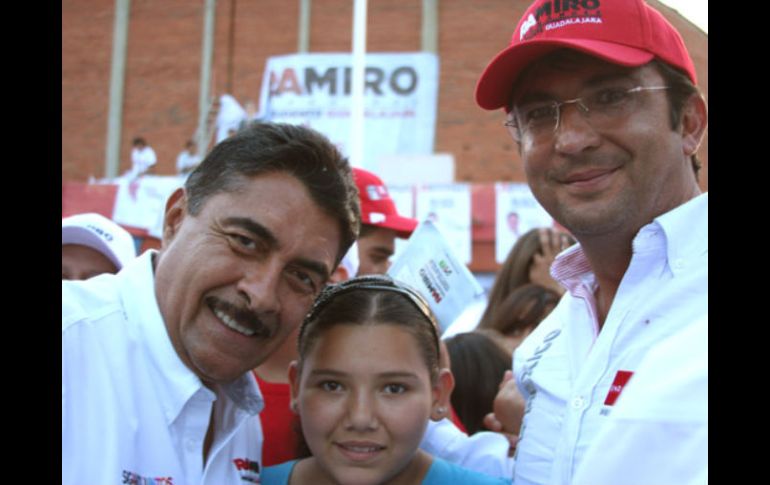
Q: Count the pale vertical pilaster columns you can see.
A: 4